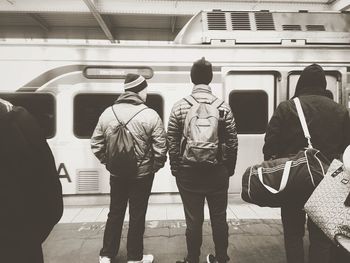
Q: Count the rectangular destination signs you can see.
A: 1